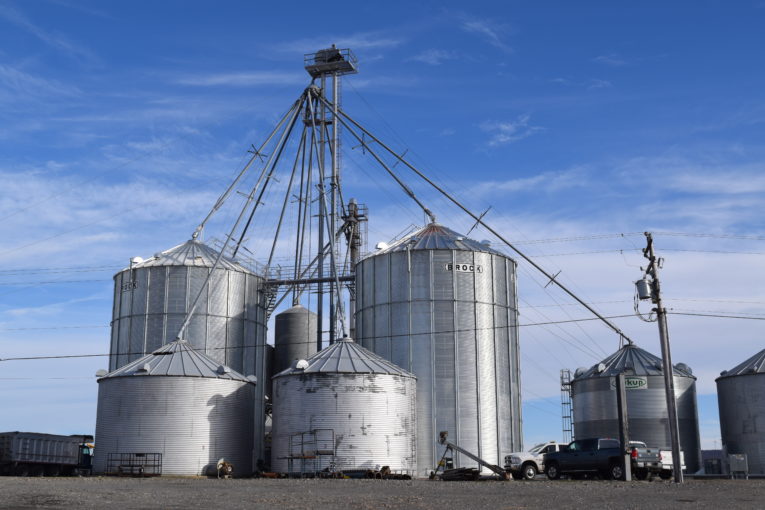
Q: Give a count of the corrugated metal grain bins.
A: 7